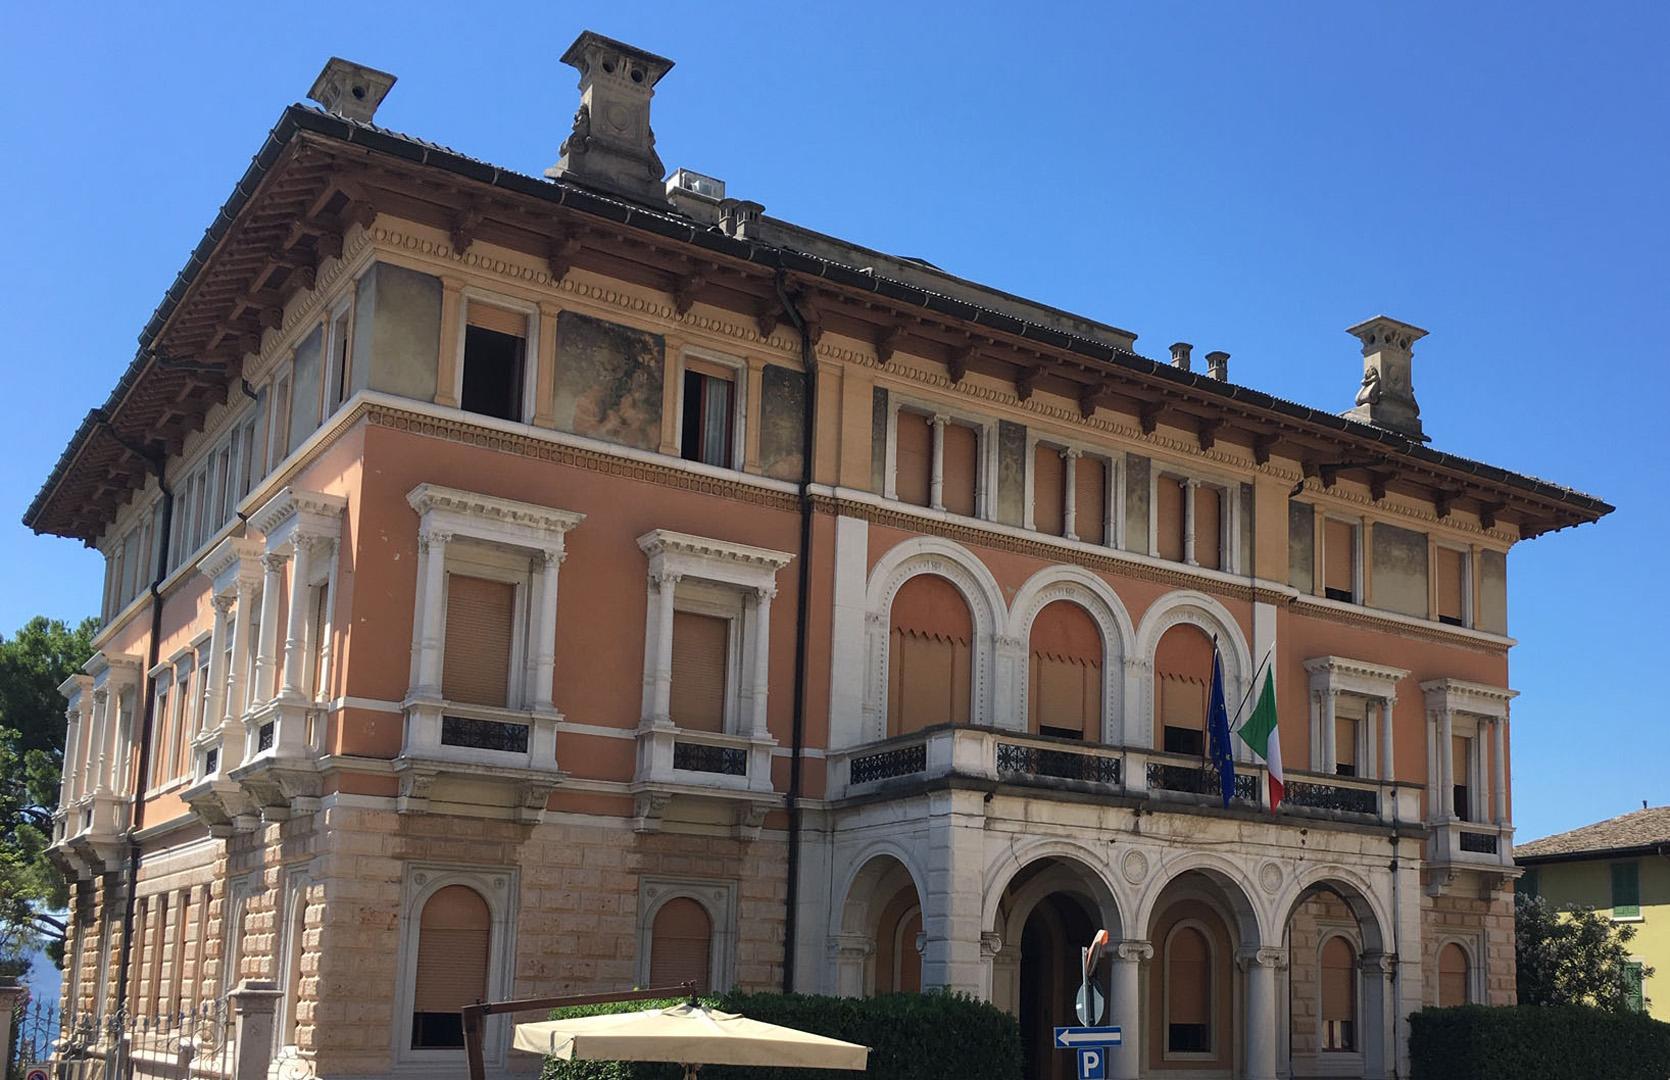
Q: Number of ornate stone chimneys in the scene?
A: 3